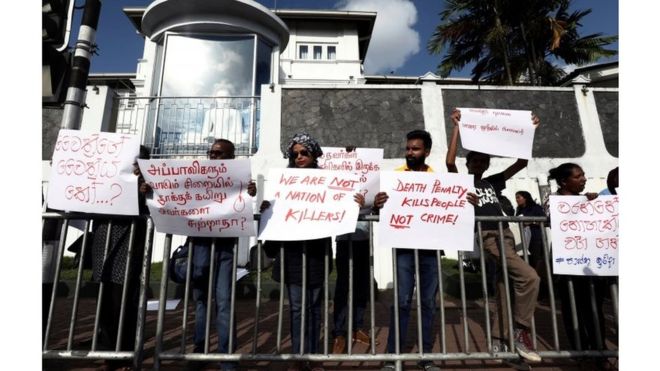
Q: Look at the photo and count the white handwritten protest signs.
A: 7